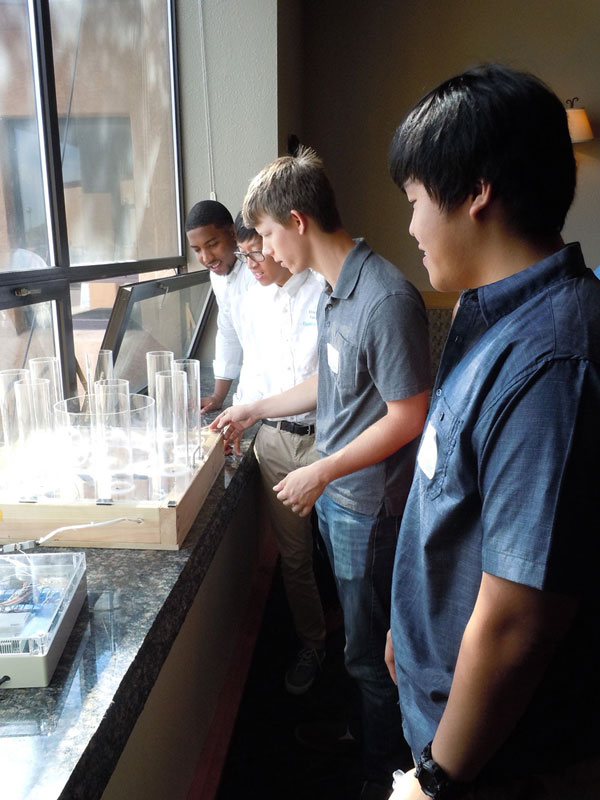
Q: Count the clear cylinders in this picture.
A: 9